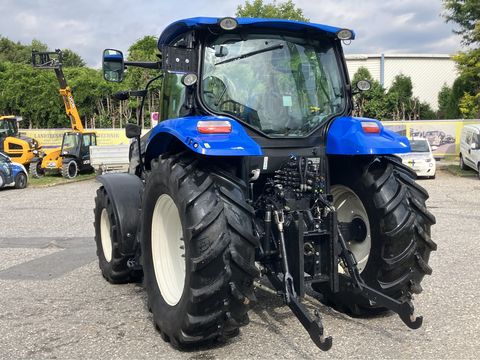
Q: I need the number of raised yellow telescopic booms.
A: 1